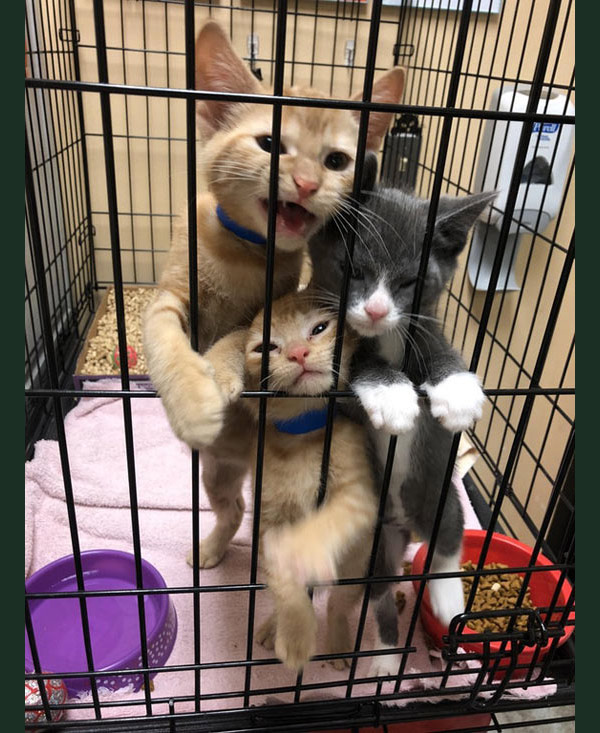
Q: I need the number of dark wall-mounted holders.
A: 1